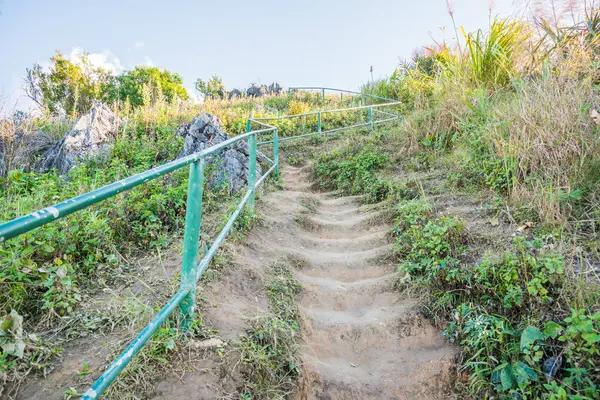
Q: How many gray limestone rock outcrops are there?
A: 2